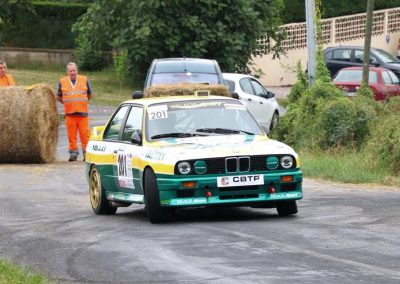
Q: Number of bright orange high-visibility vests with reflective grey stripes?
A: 1